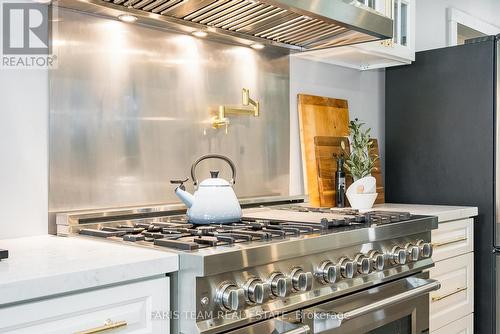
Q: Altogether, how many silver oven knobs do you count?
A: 11